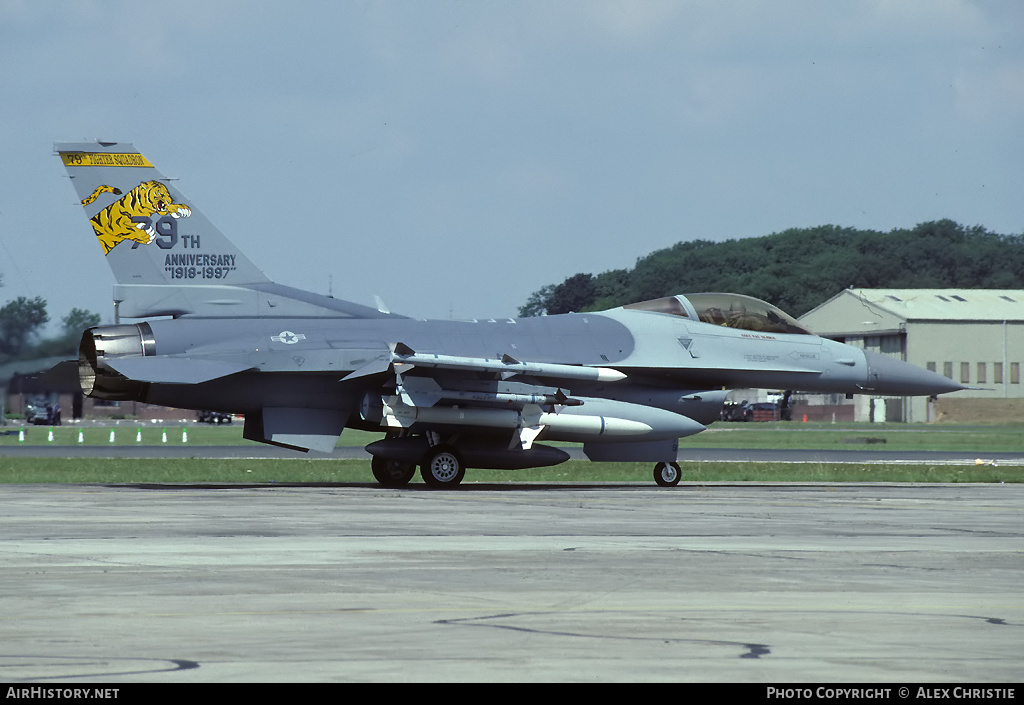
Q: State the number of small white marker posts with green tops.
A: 7